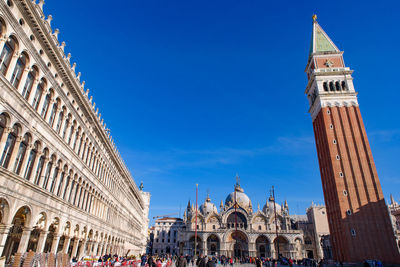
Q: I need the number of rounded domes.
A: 3